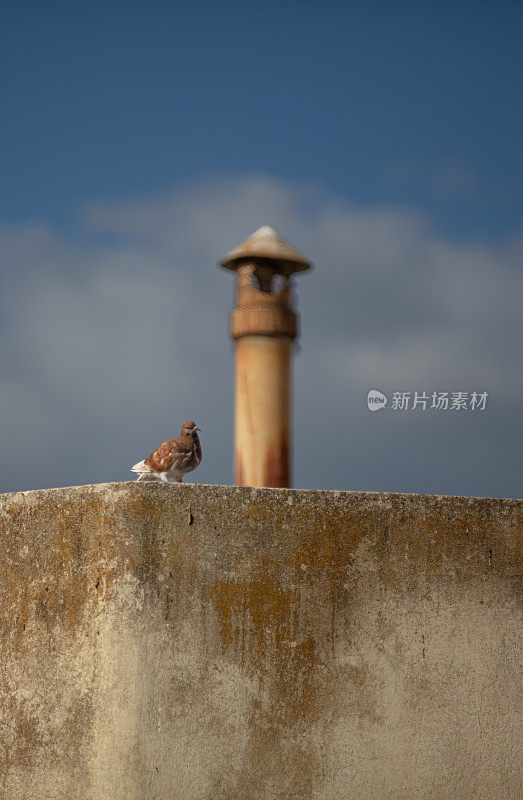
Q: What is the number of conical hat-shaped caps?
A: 1